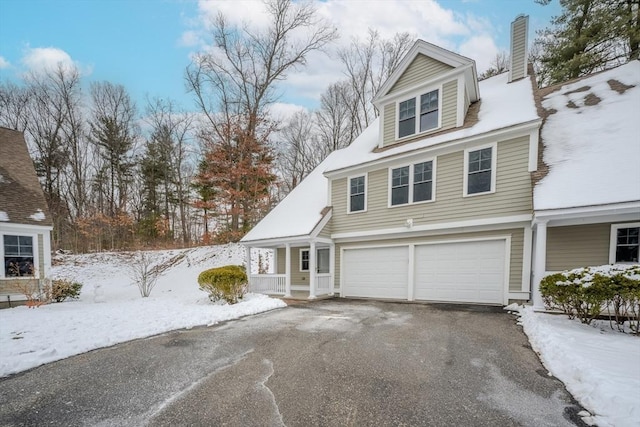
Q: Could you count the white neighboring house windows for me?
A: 2